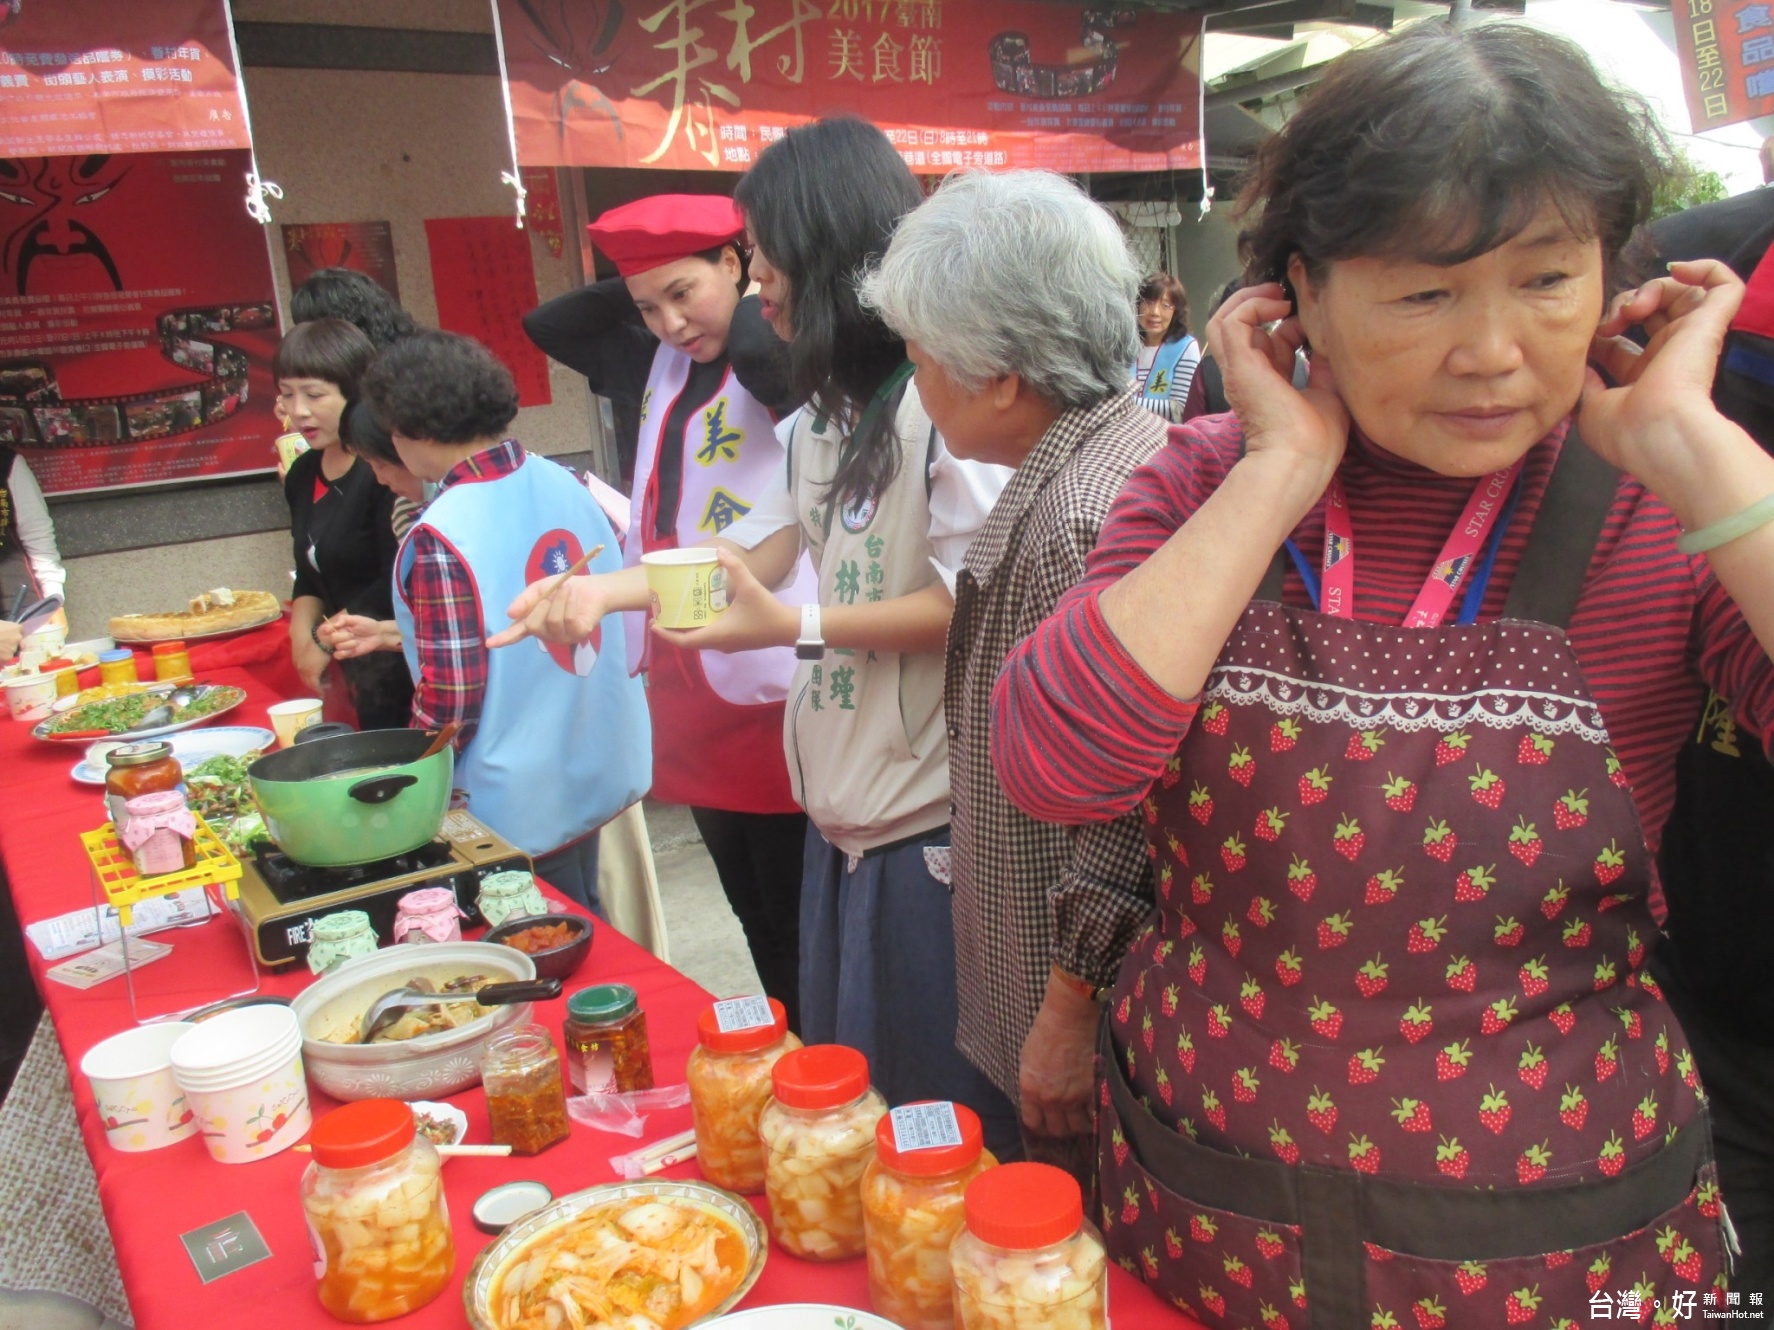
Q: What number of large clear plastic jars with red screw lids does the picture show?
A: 5